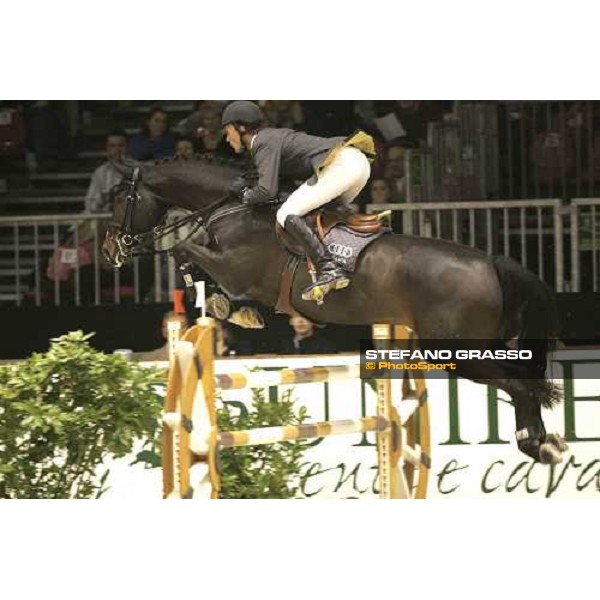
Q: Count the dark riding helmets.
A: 1